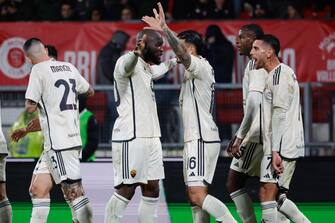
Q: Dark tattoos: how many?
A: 2